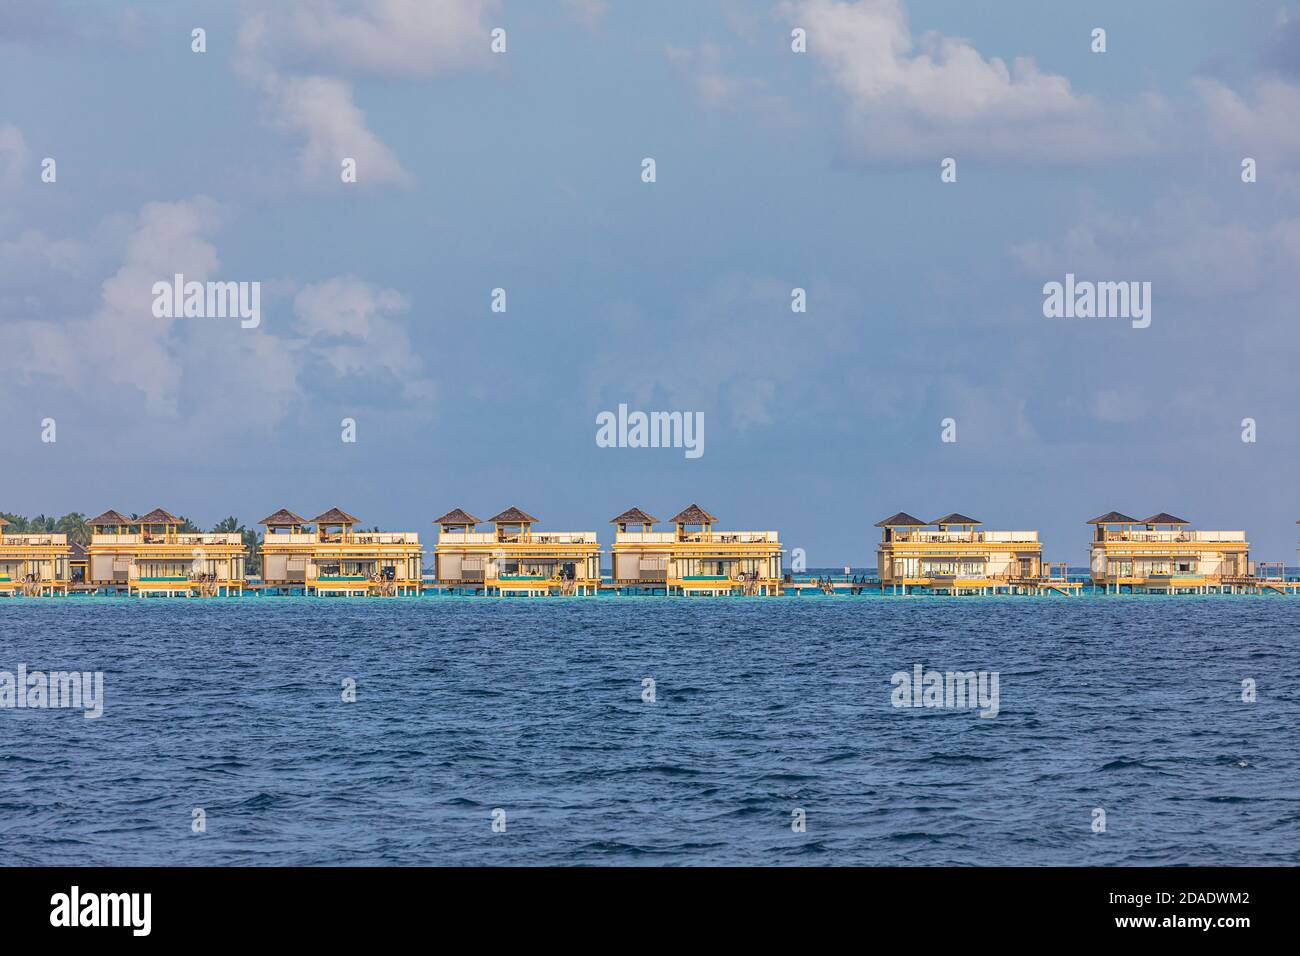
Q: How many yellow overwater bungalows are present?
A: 7